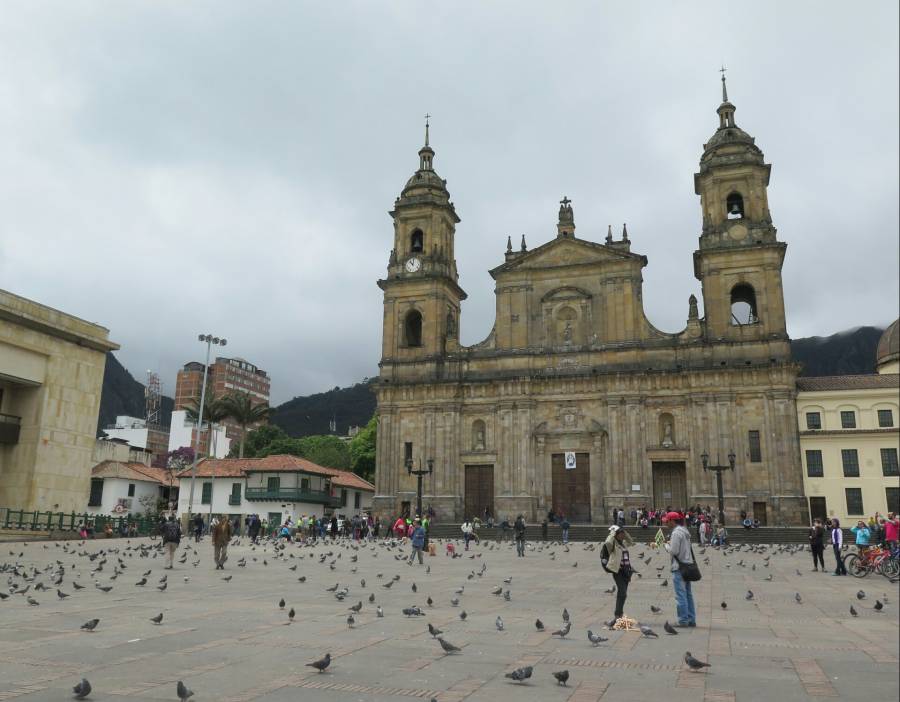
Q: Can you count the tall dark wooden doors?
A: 3